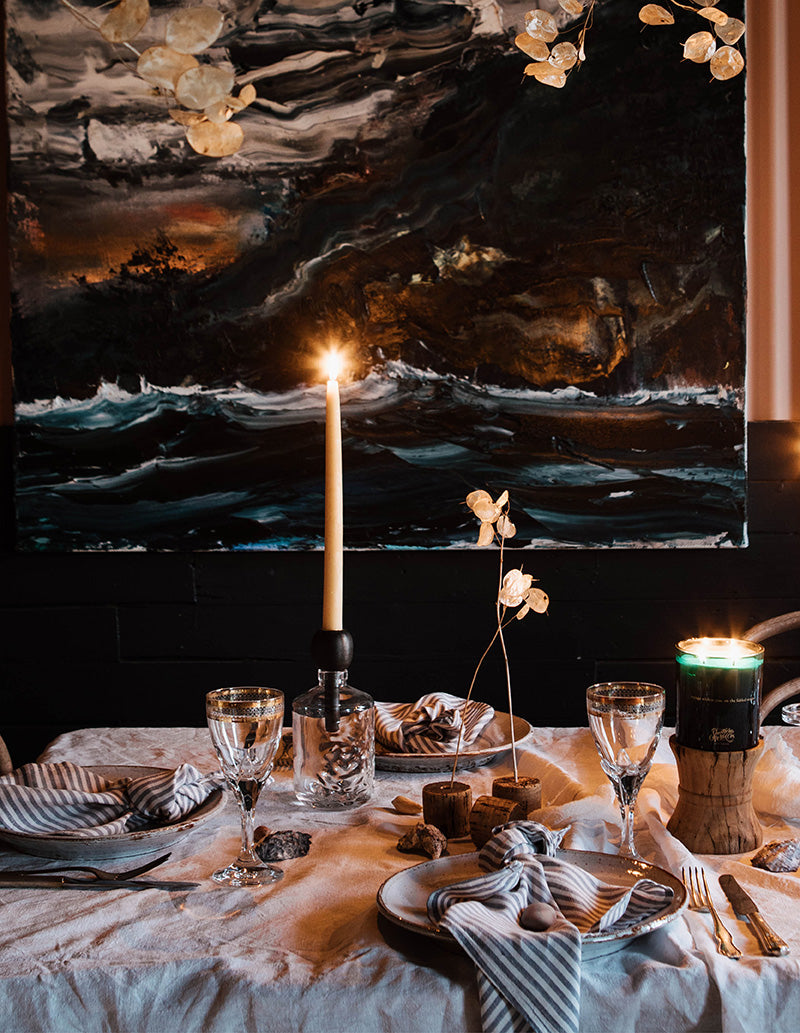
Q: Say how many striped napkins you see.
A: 3